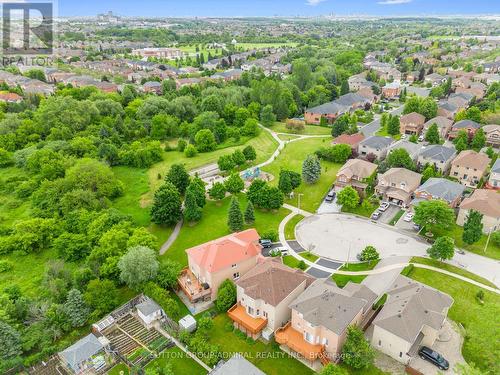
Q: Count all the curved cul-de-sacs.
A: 1